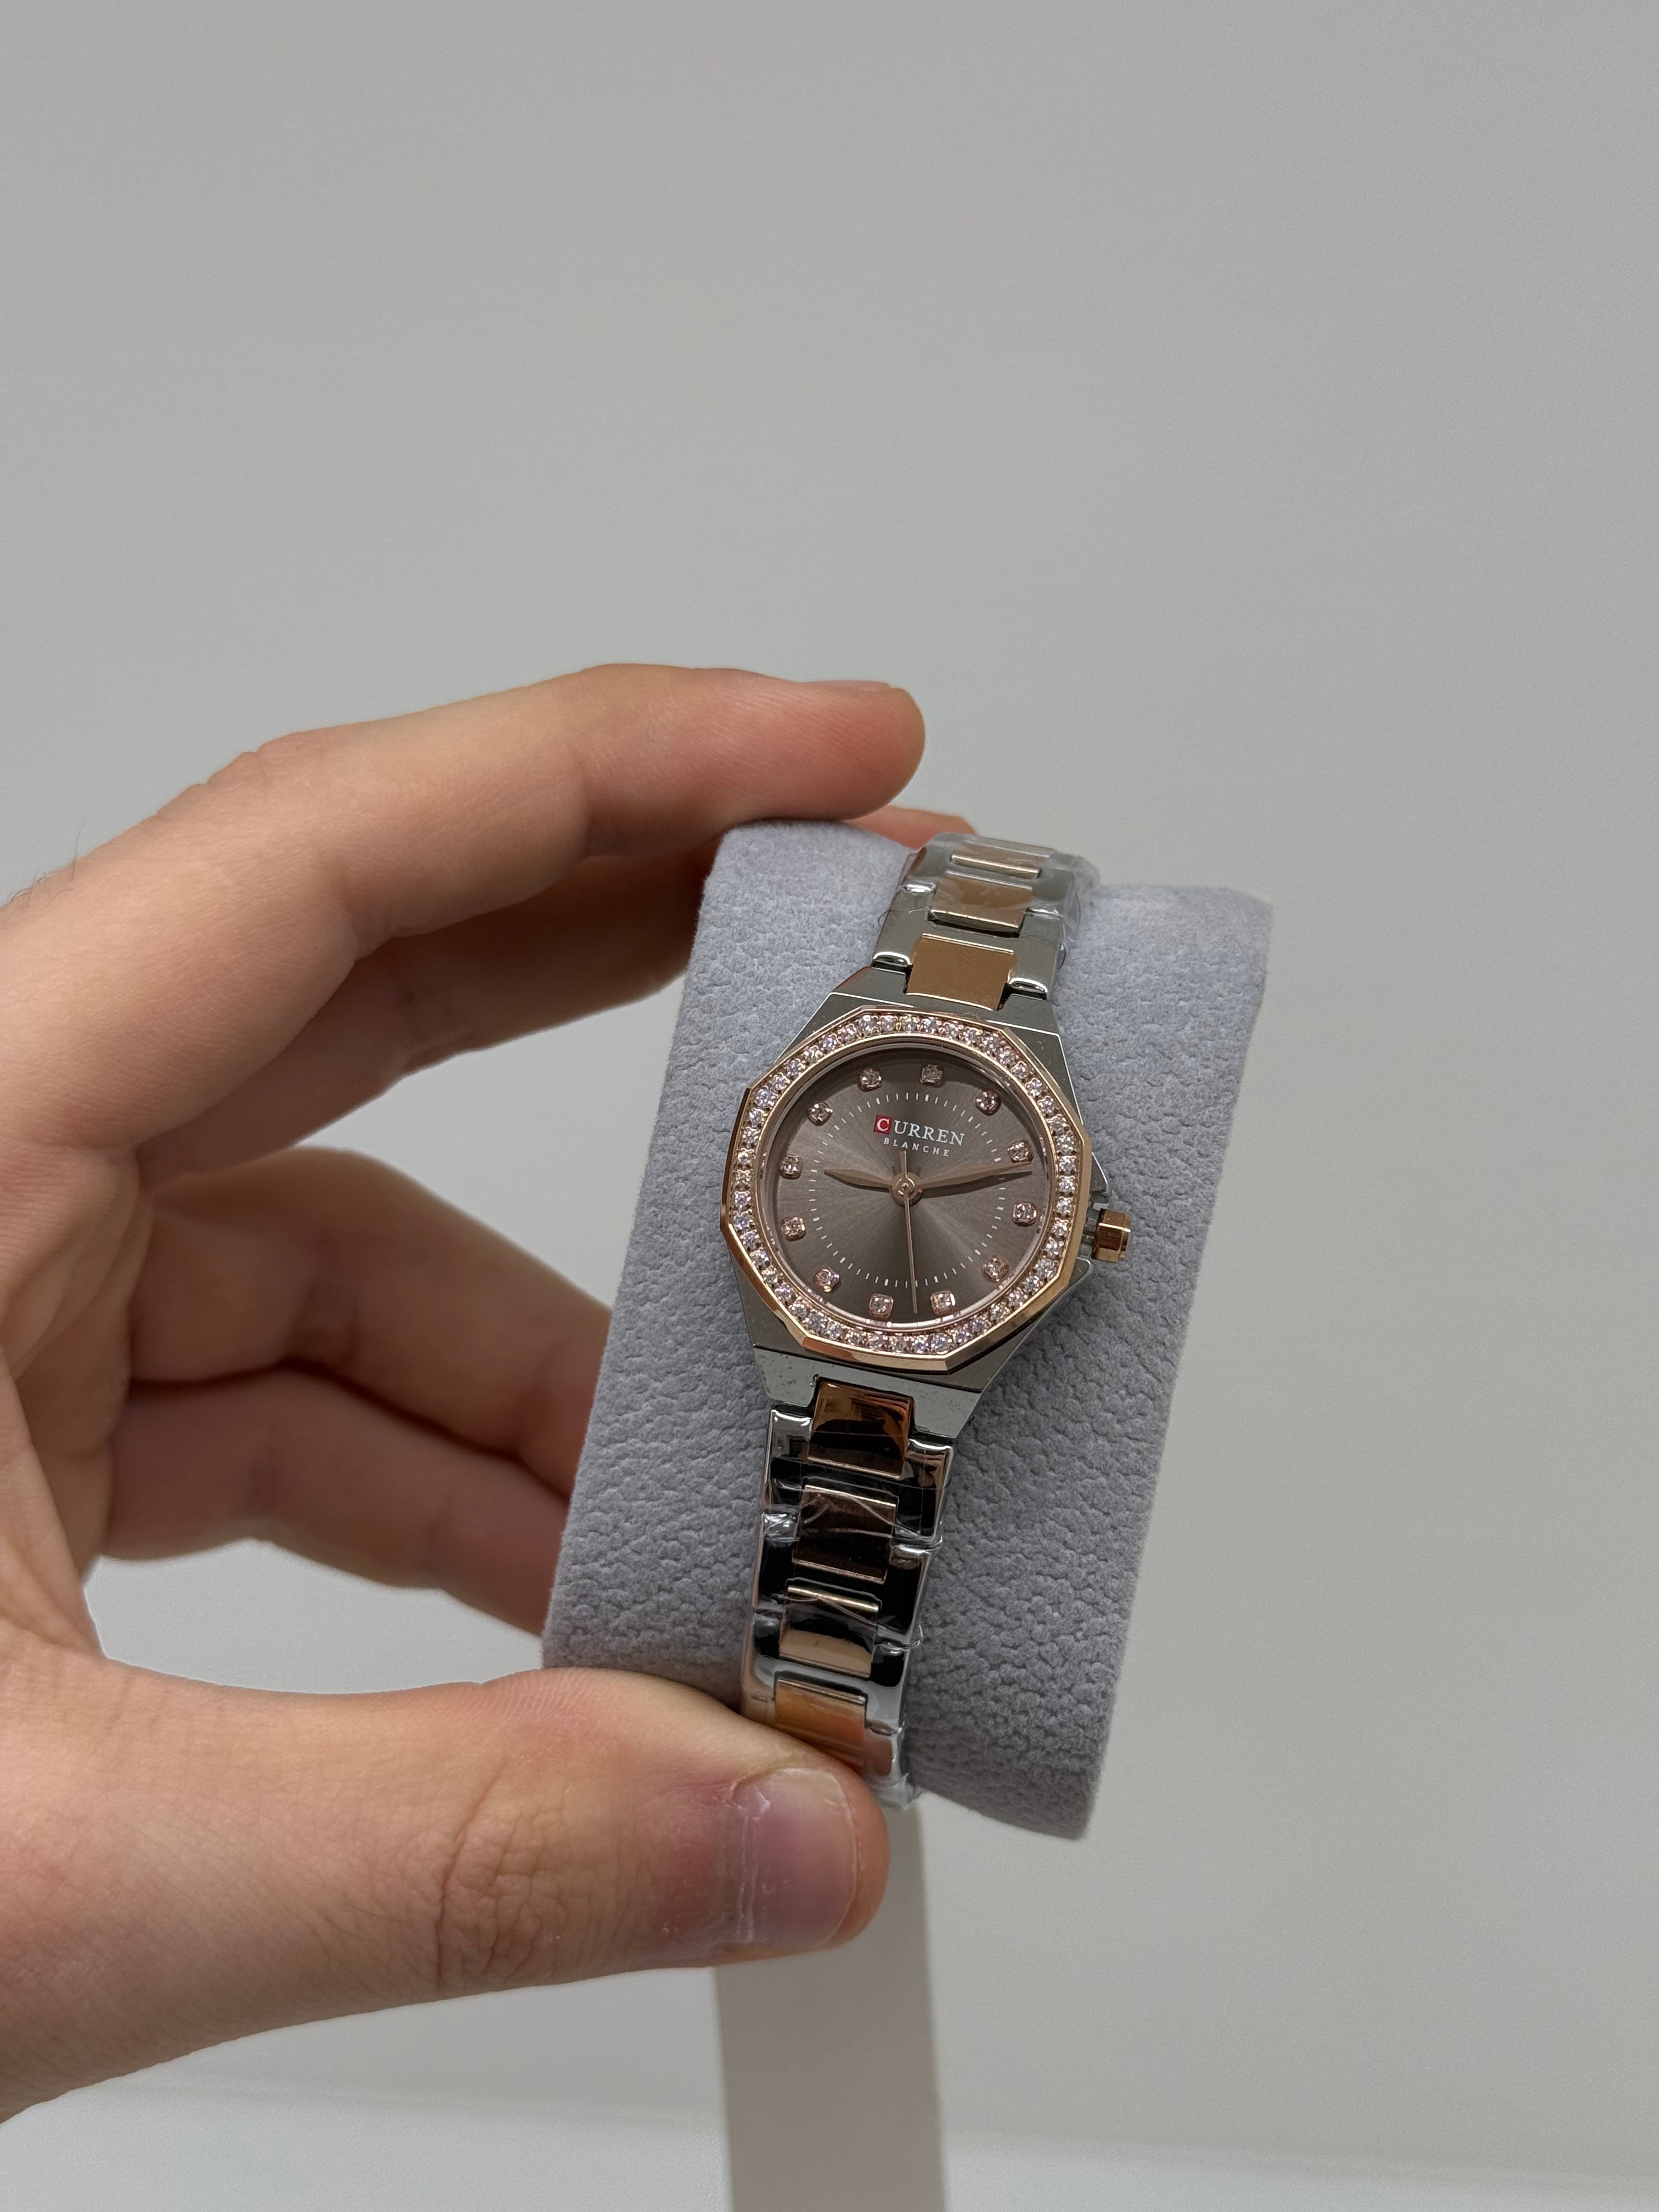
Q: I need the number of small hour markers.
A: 12